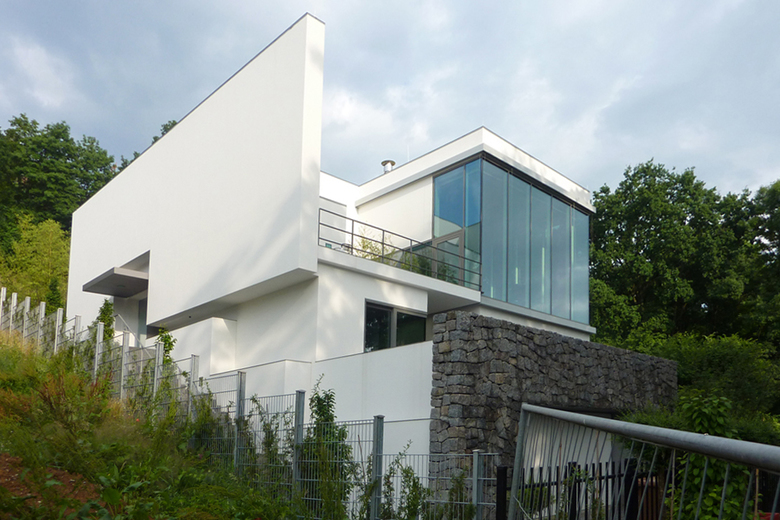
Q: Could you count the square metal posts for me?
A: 14